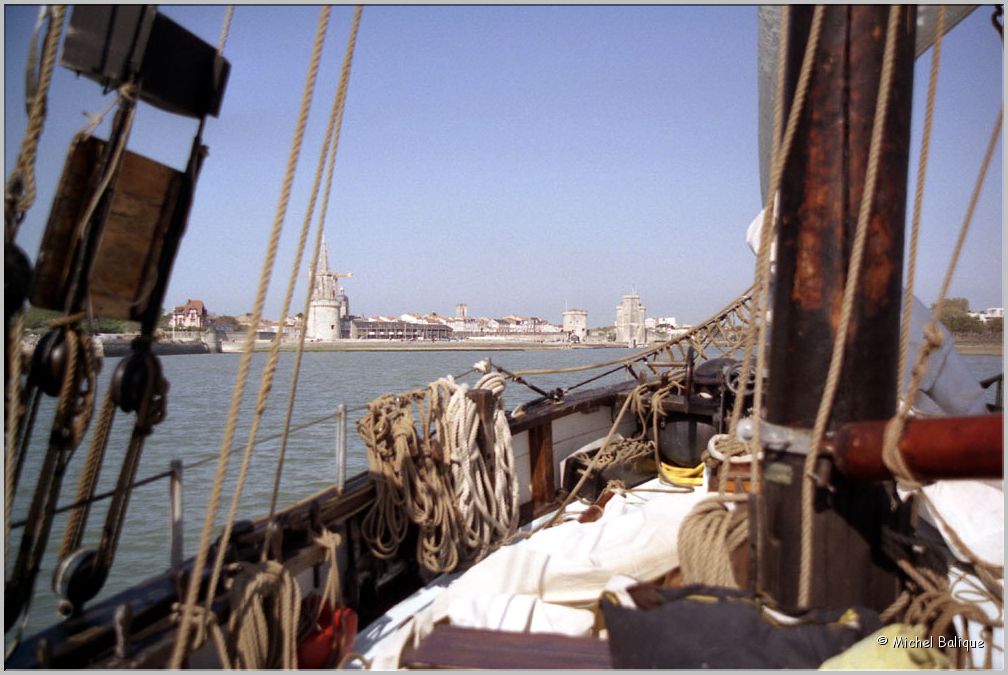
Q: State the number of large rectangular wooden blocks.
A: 2